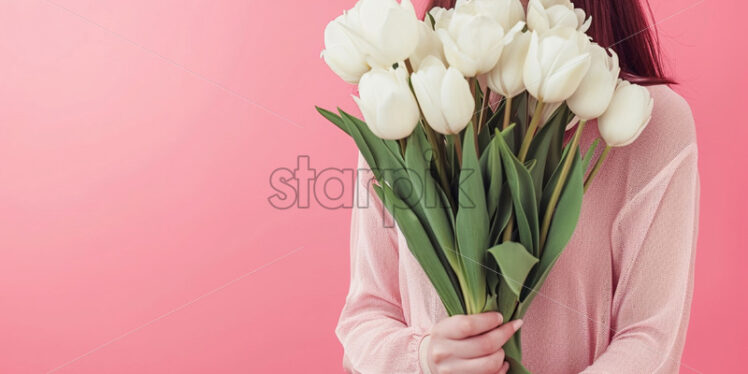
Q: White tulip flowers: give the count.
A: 13